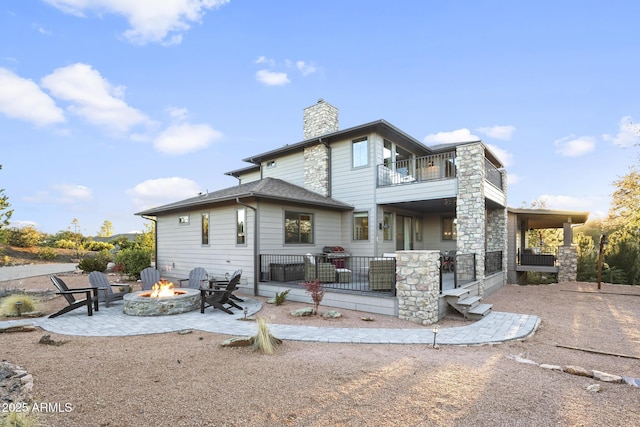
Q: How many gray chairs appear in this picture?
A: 3